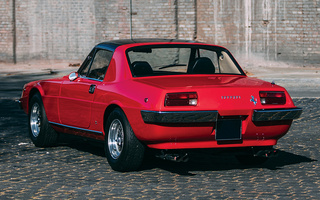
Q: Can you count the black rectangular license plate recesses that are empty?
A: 1